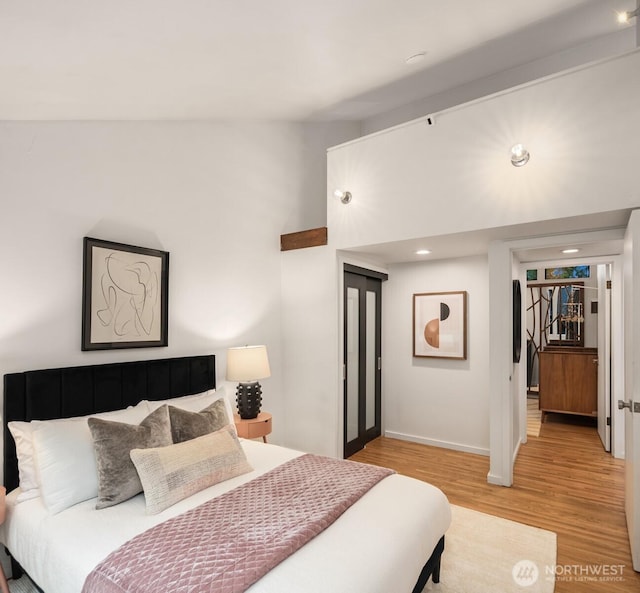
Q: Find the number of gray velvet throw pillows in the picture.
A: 2